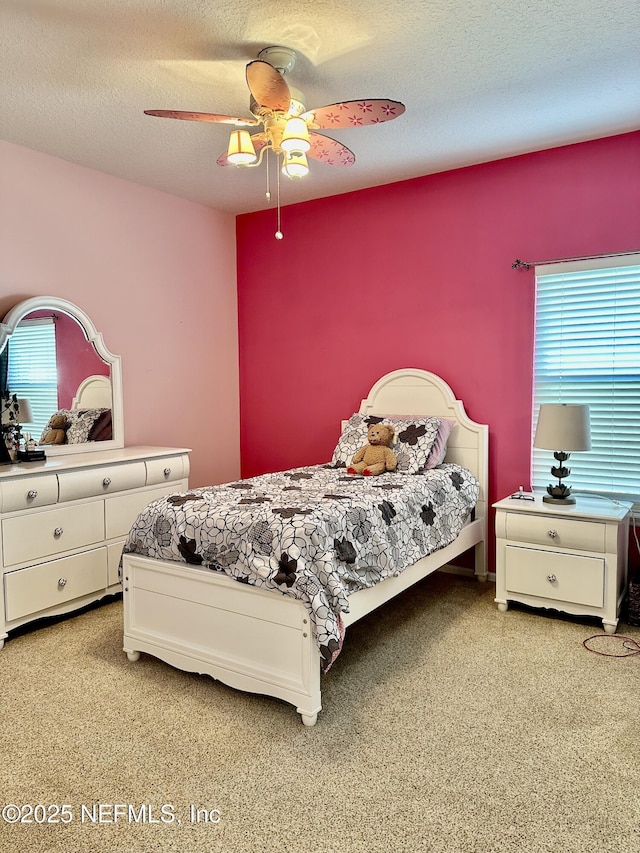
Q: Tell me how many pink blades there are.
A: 5